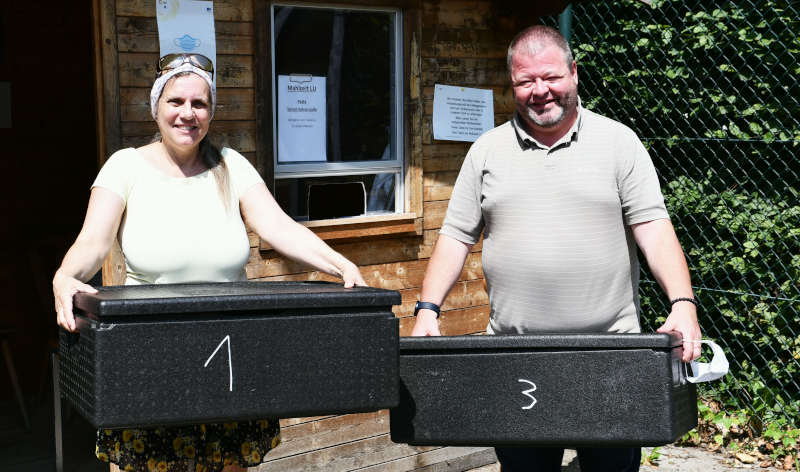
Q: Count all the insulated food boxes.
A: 2